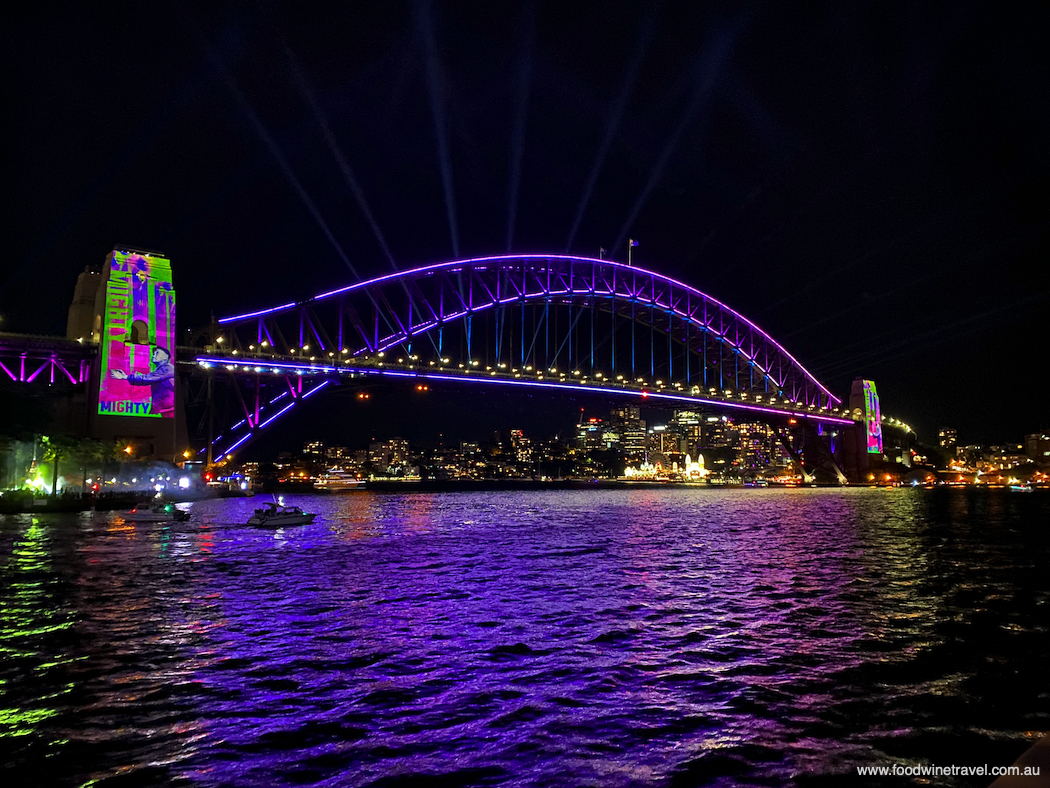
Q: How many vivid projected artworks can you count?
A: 2